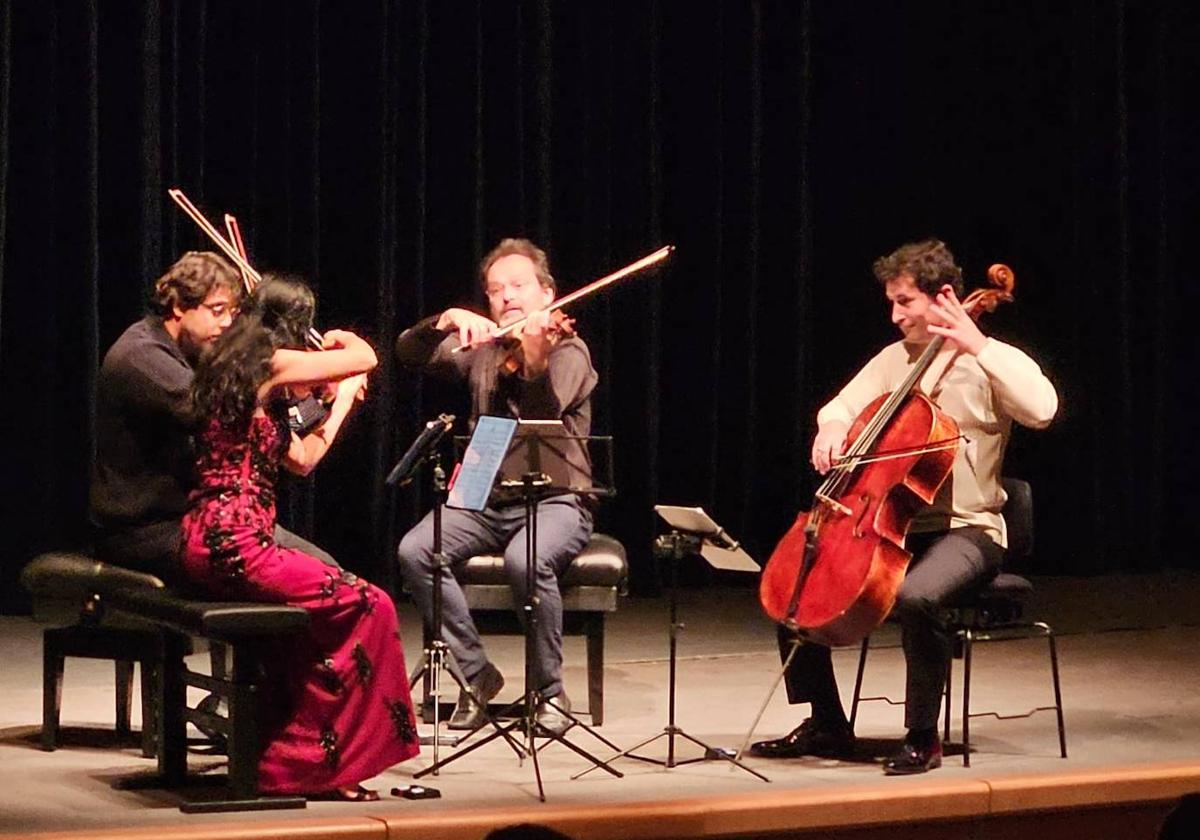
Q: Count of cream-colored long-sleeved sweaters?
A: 1